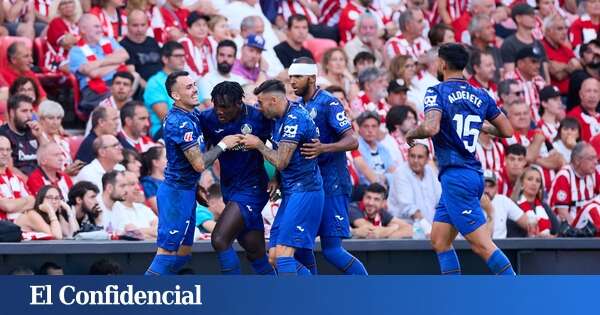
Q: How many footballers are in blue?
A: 5